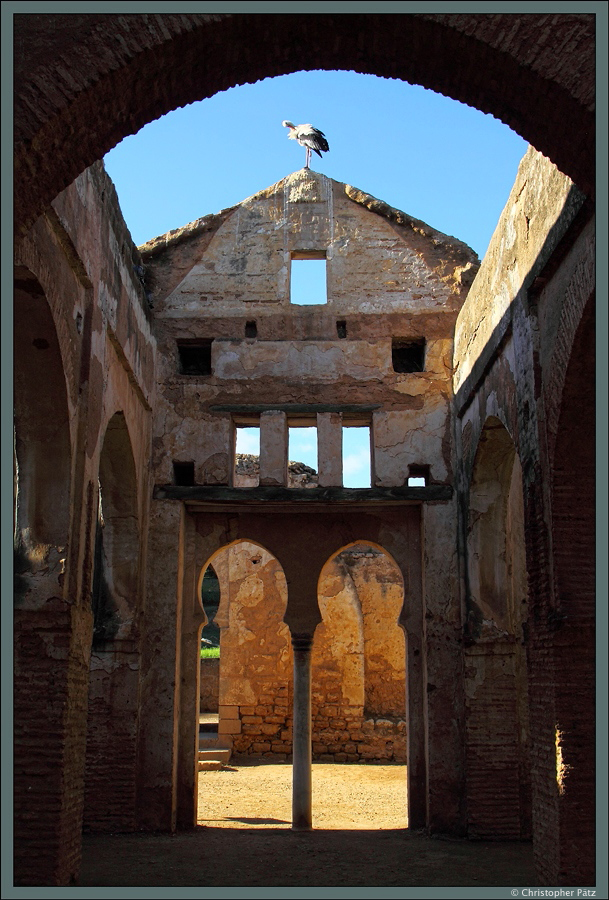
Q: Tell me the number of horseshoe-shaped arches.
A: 2